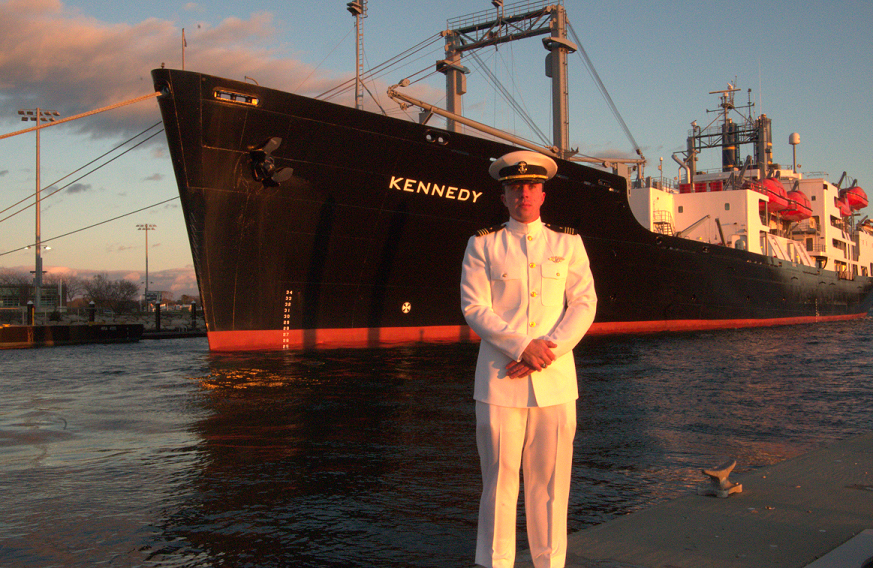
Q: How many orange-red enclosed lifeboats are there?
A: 4